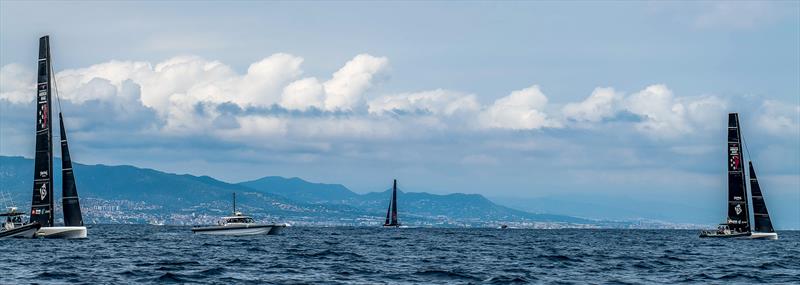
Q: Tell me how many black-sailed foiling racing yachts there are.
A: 3